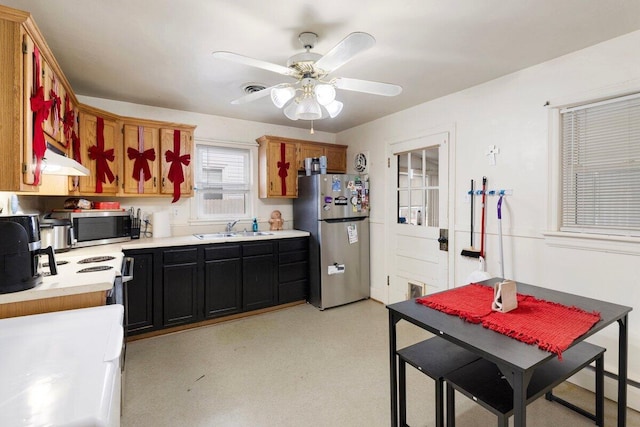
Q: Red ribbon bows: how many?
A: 8